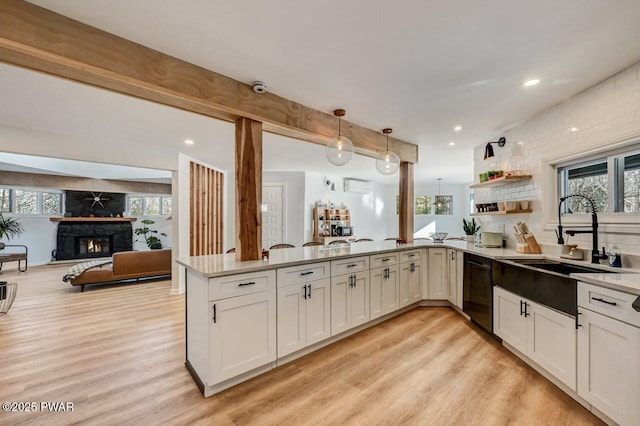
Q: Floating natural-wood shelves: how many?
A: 2